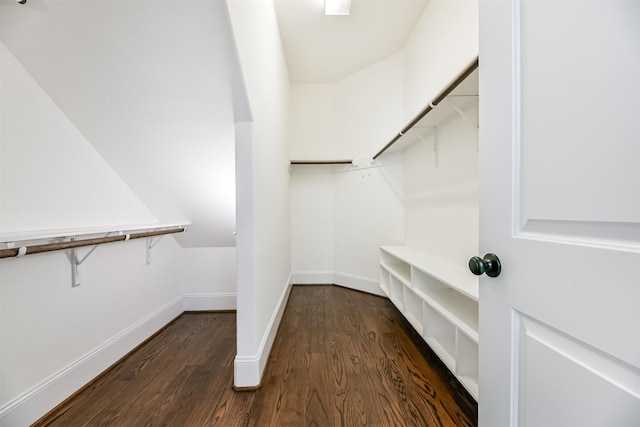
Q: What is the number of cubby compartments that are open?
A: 7